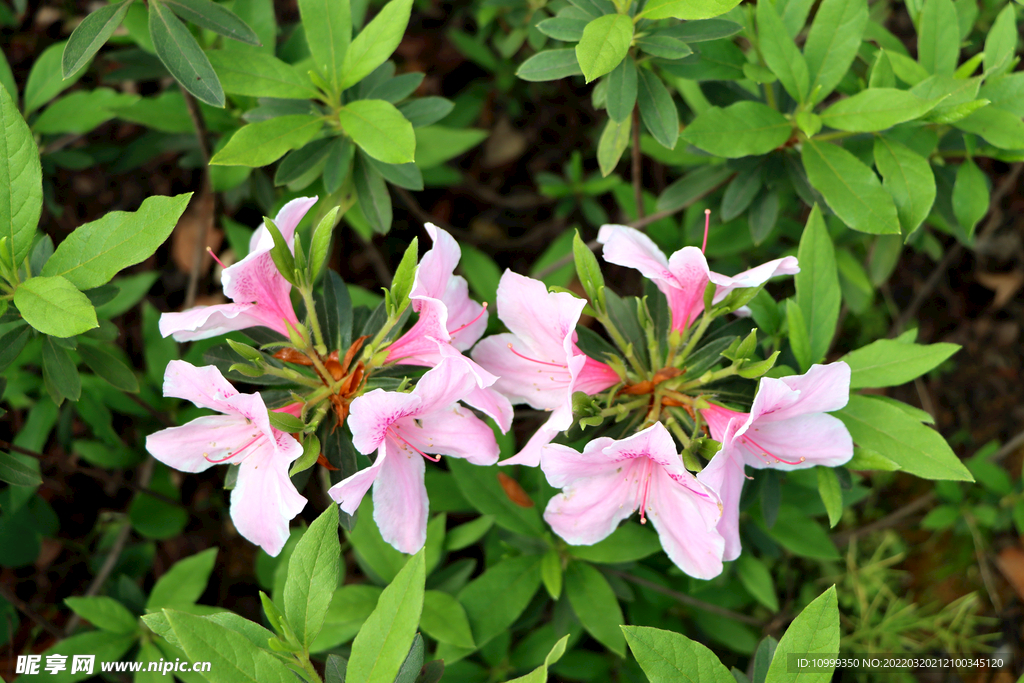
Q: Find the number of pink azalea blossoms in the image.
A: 8